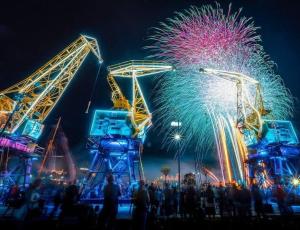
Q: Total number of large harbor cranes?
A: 3